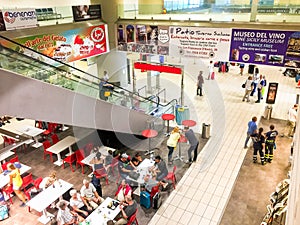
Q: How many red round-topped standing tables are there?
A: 4